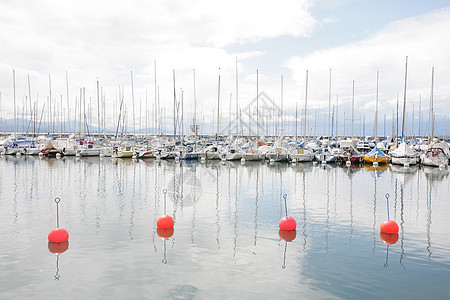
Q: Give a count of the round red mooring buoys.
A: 4